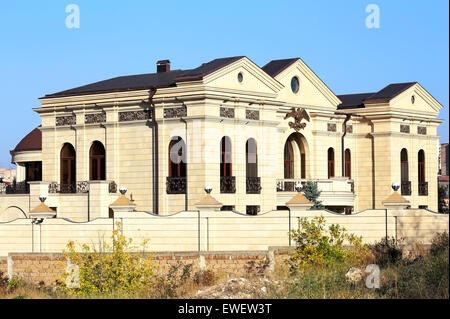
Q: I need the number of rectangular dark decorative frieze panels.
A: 10